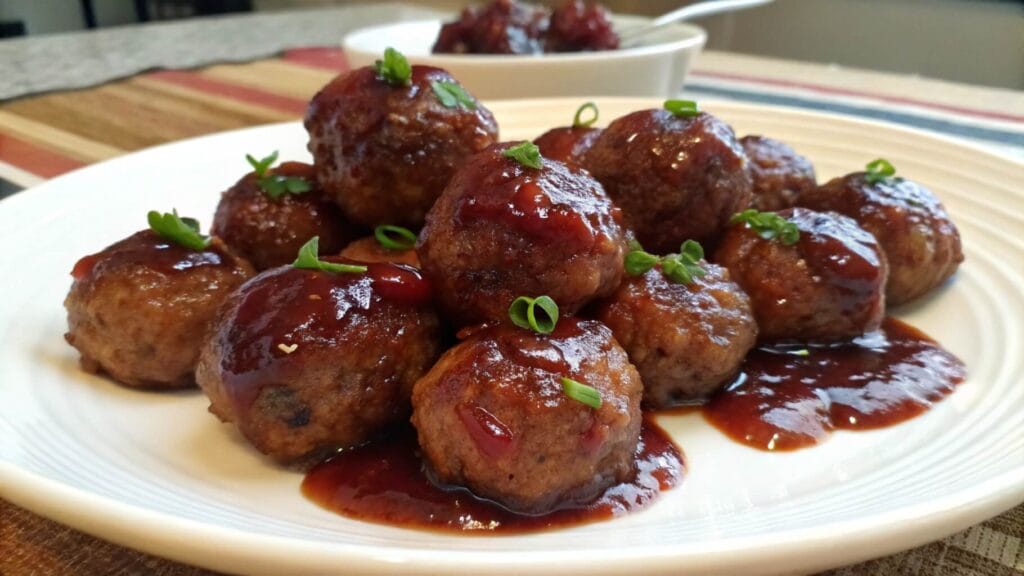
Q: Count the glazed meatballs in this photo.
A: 13